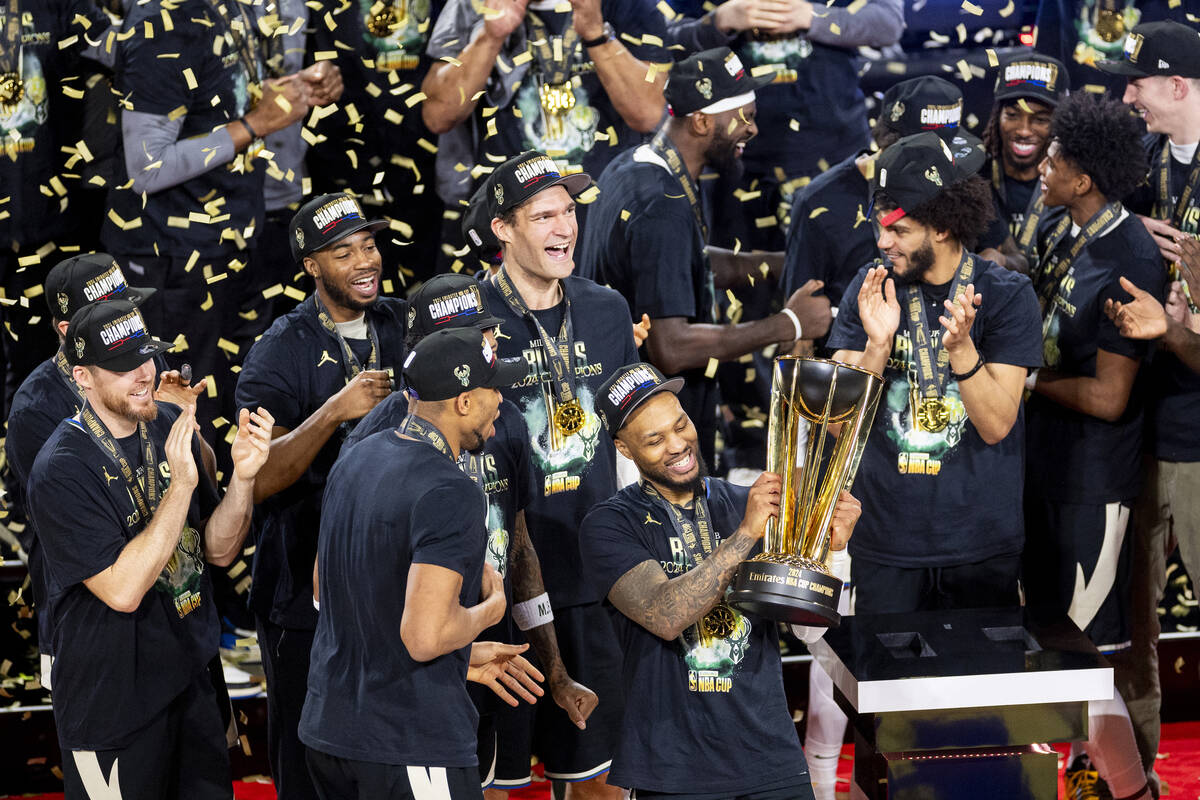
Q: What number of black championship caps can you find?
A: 13